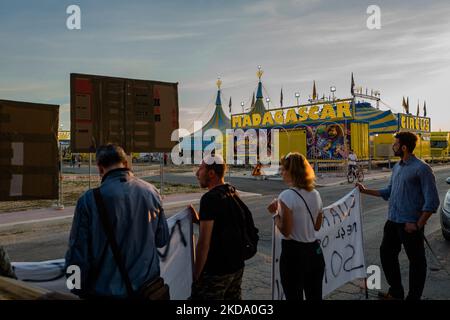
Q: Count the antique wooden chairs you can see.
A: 0